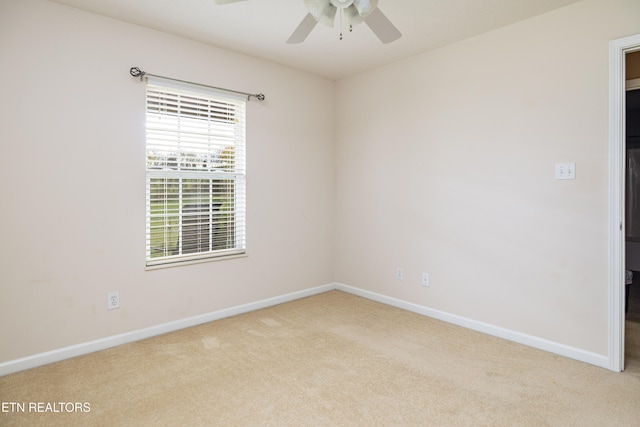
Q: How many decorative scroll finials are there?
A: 2